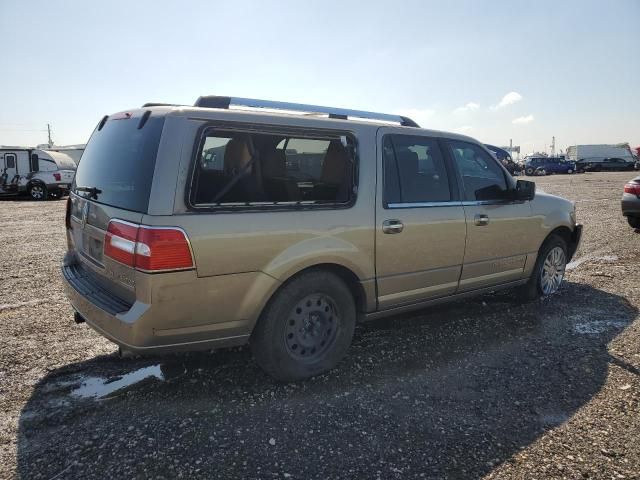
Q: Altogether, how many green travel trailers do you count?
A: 0